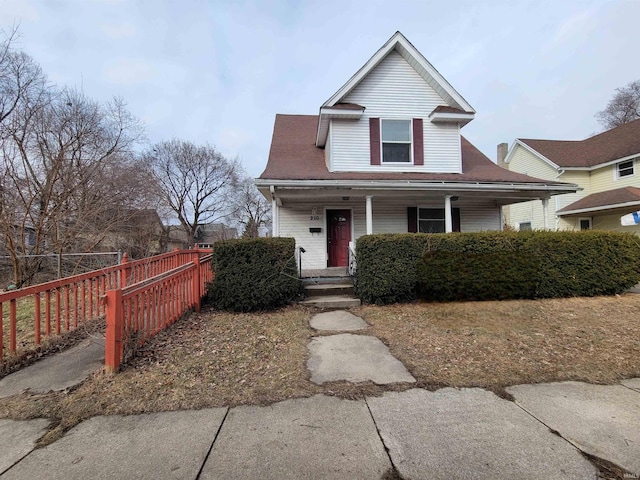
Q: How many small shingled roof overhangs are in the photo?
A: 2